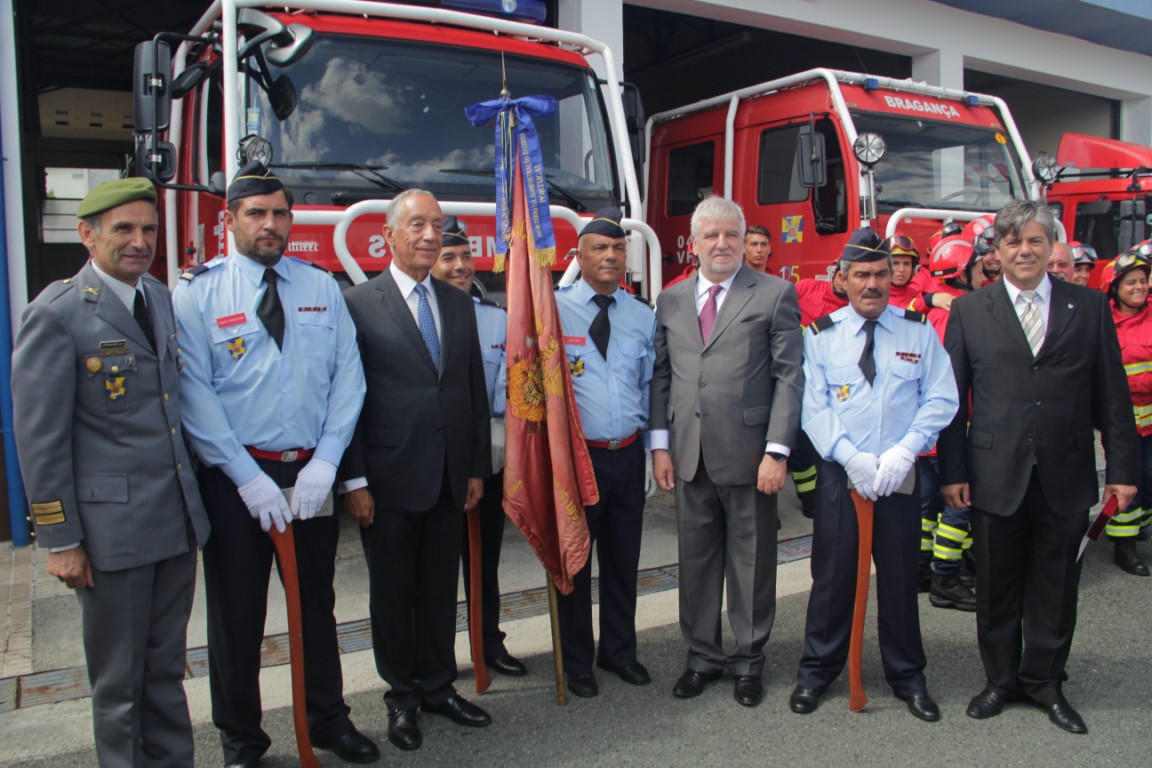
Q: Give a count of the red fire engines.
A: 3